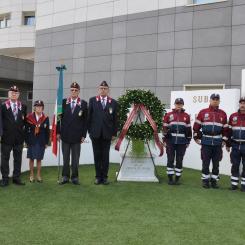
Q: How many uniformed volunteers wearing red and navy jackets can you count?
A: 3